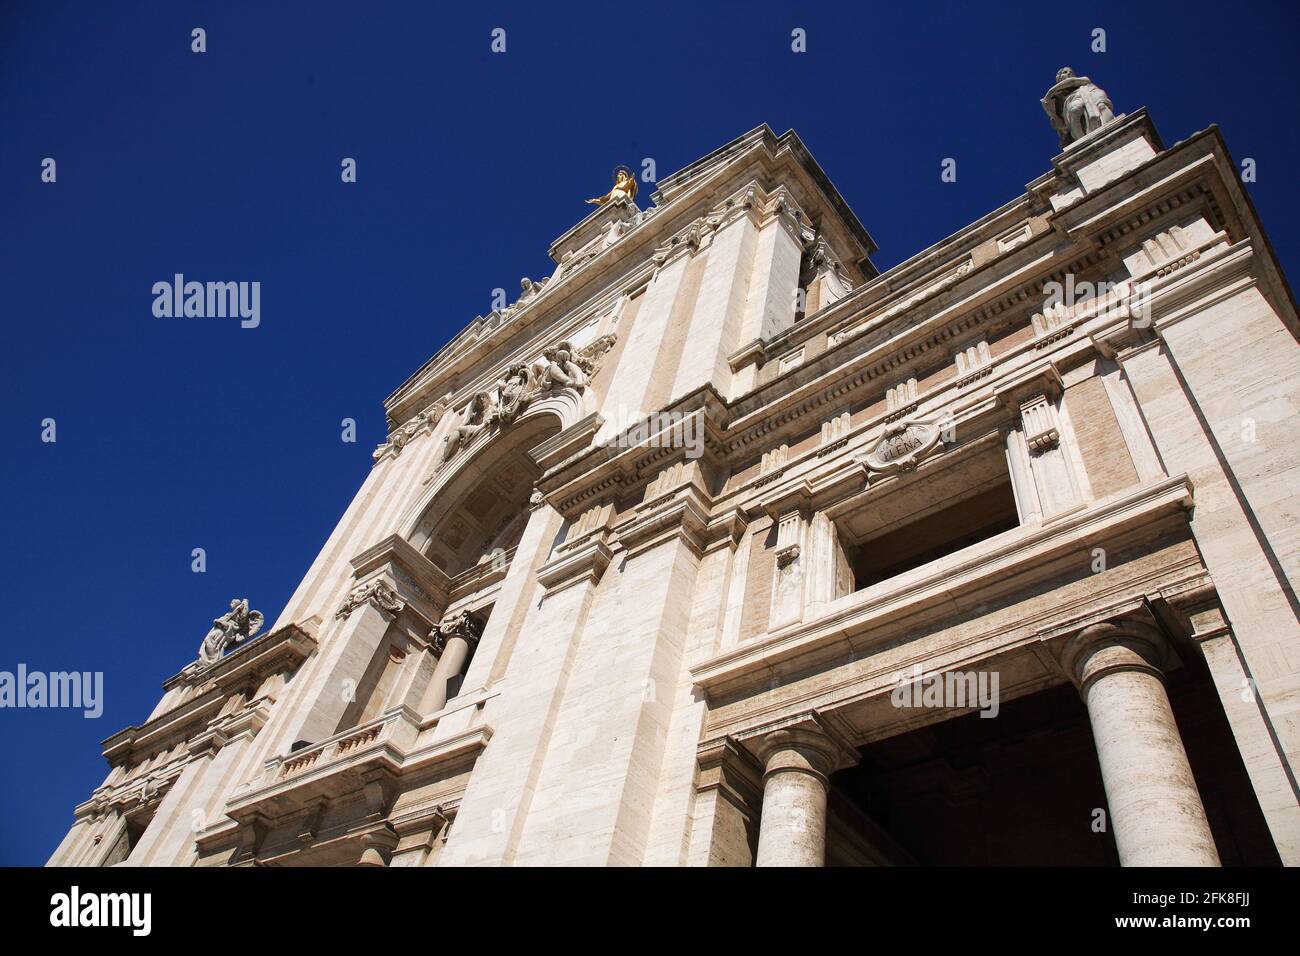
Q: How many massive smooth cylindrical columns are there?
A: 2